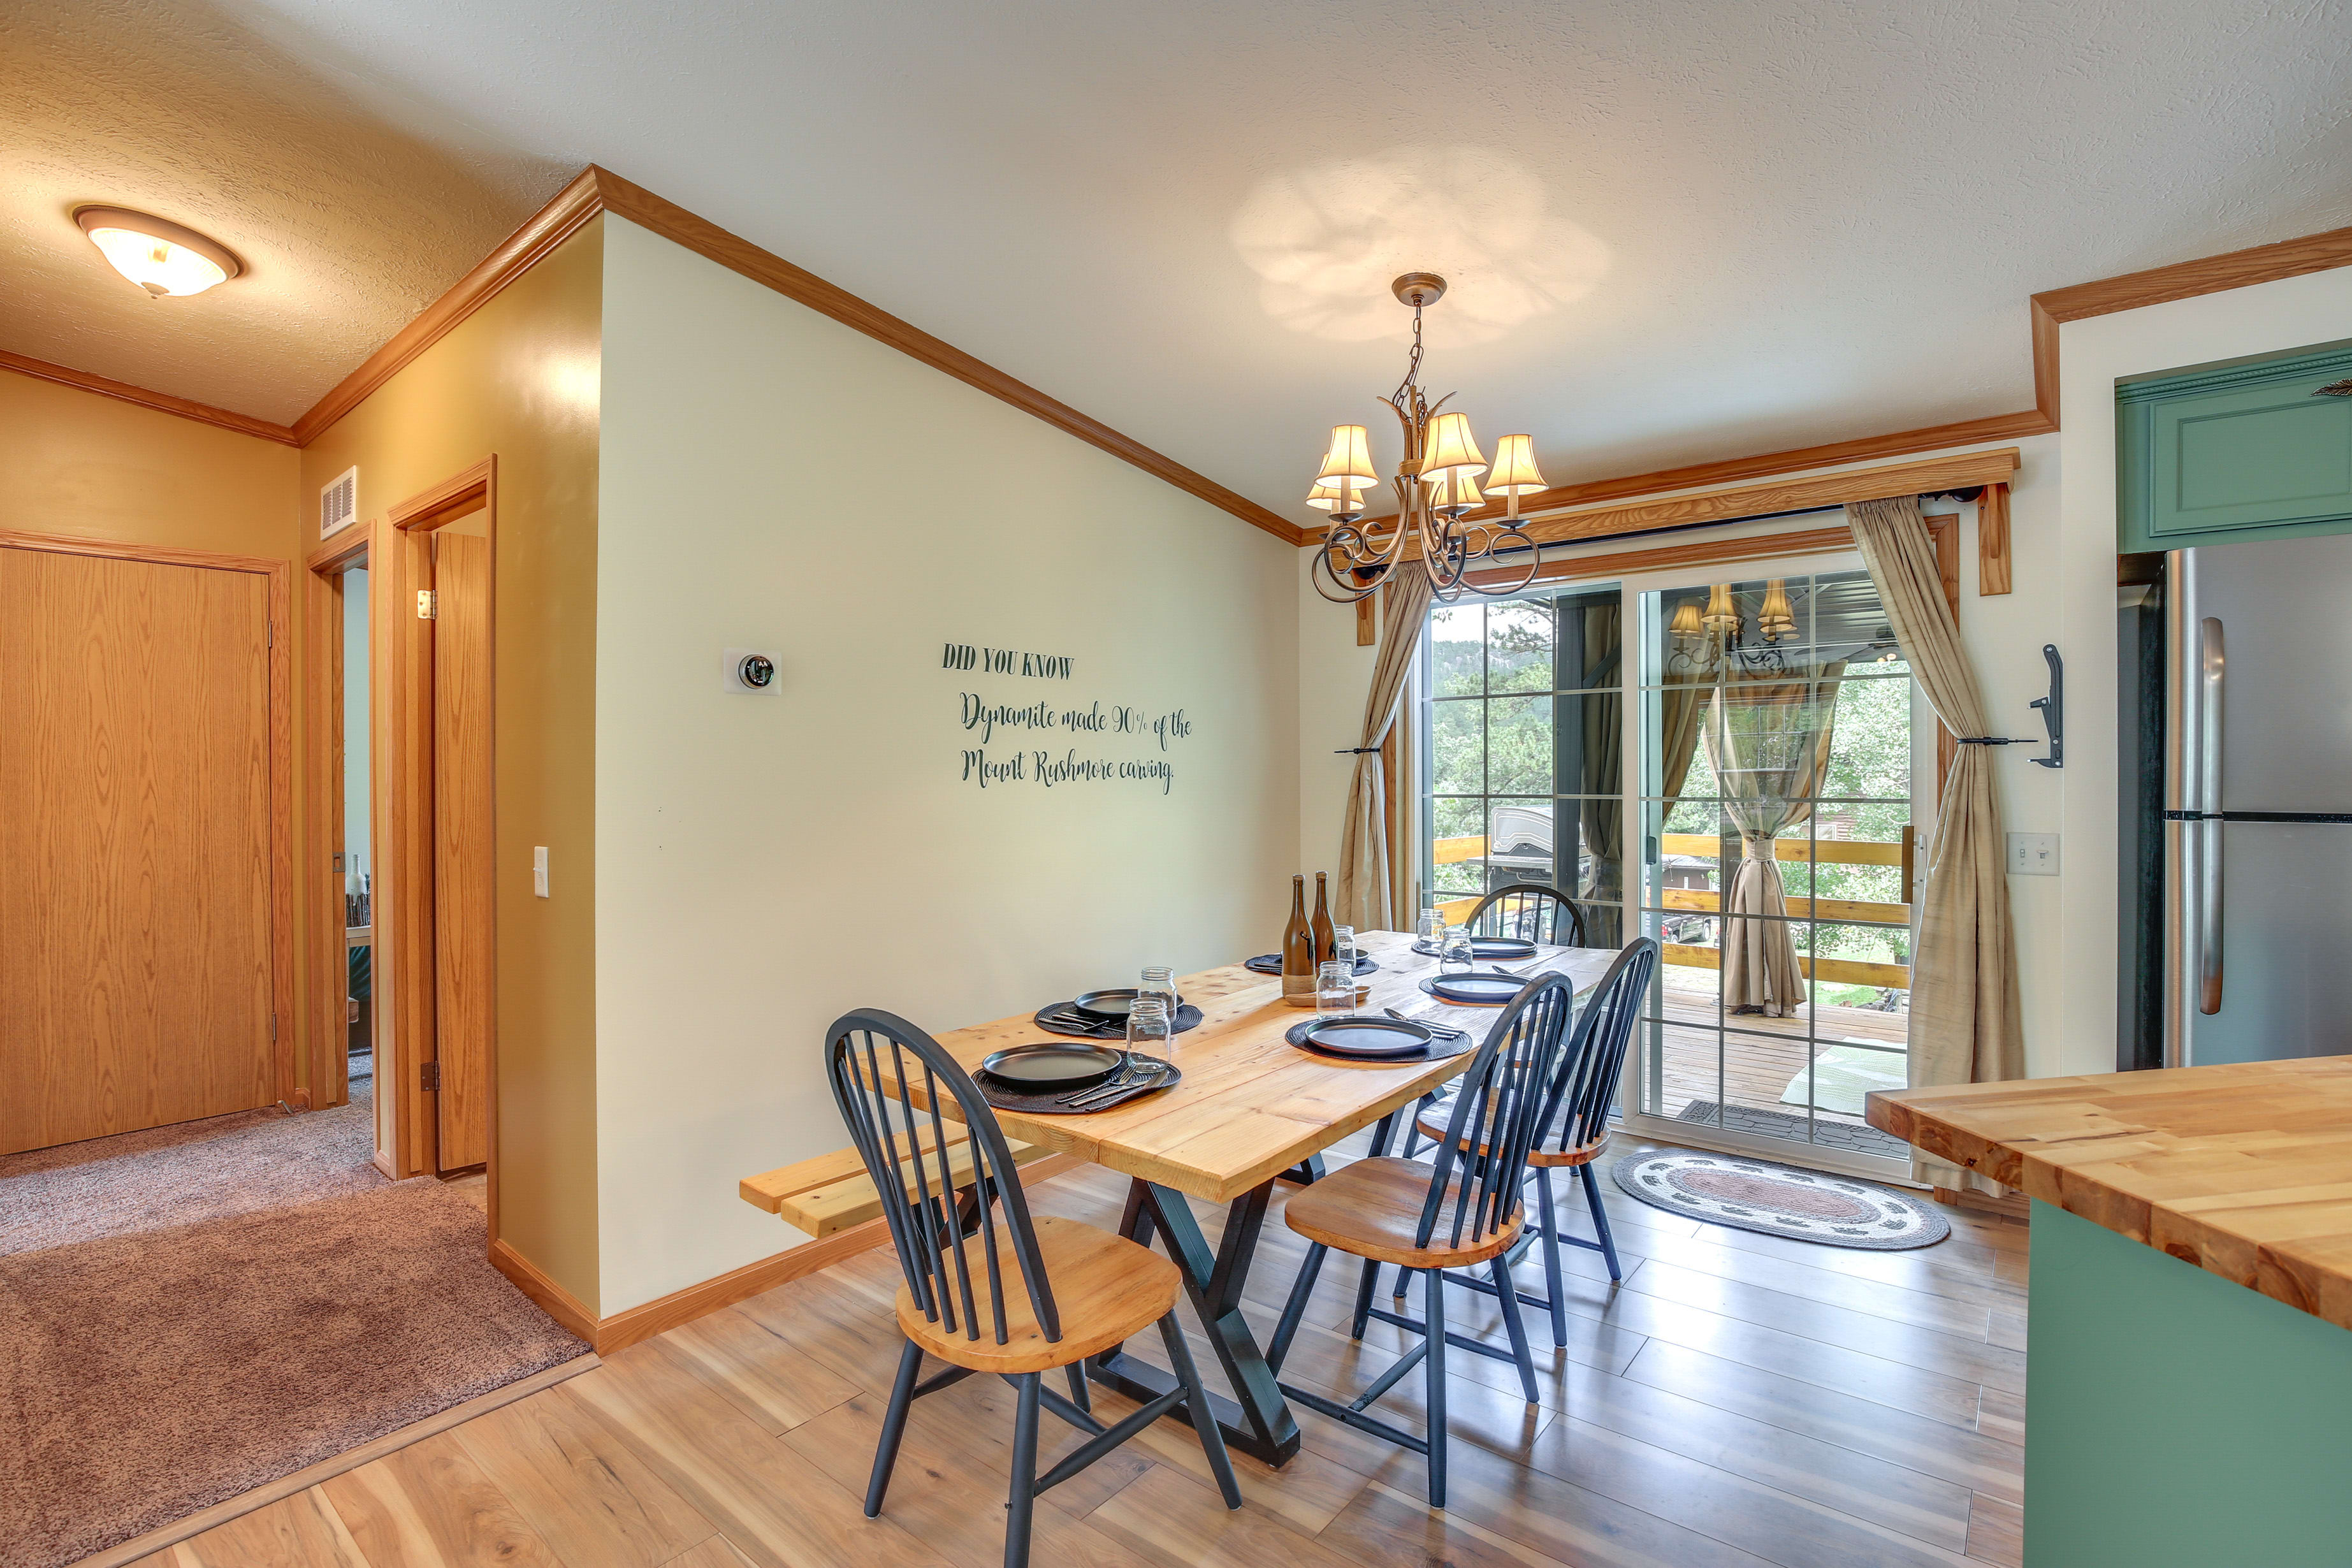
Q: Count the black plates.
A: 6